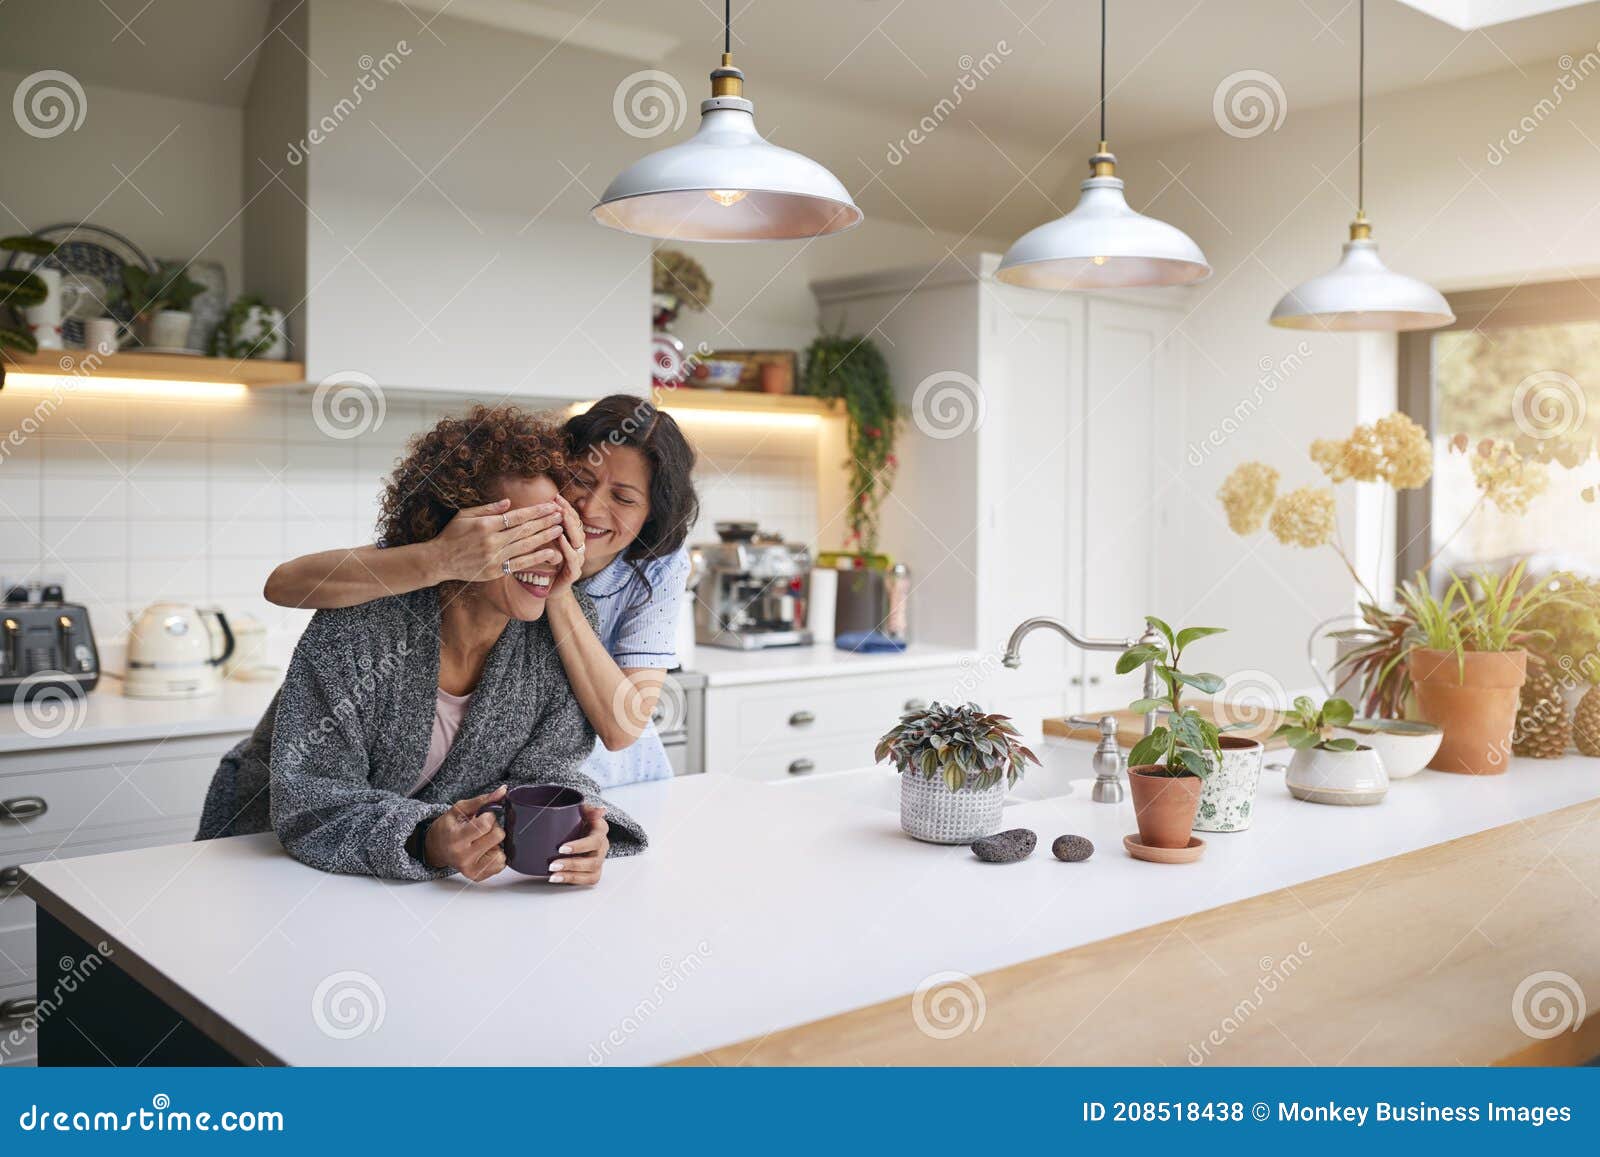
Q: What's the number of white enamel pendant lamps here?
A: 3